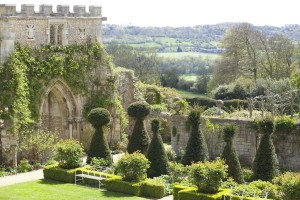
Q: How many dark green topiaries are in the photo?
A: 6